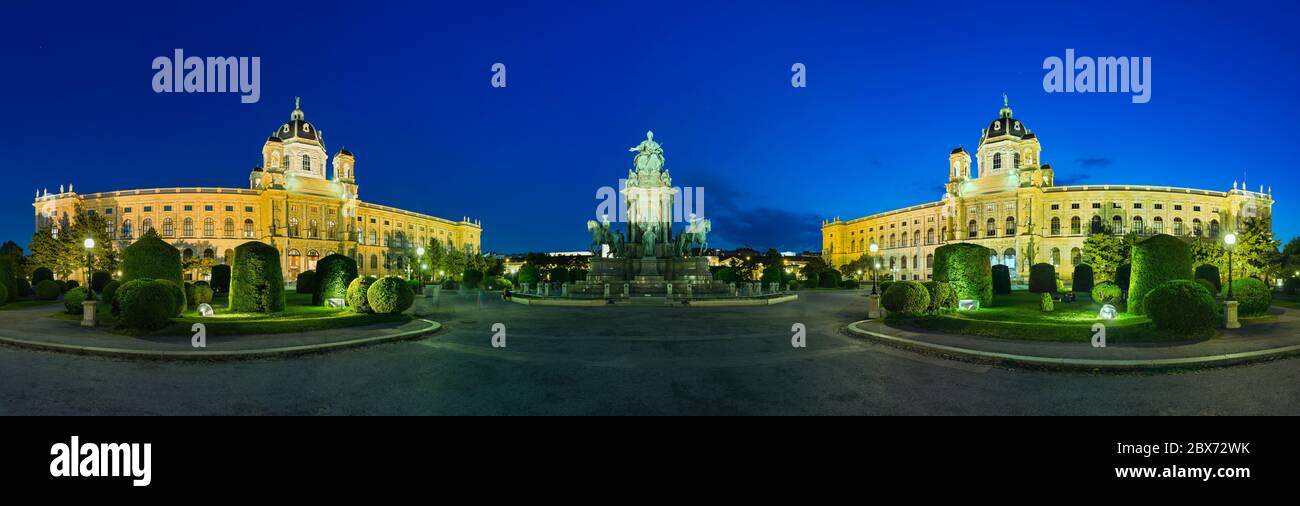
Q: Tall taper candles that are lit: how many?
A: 0